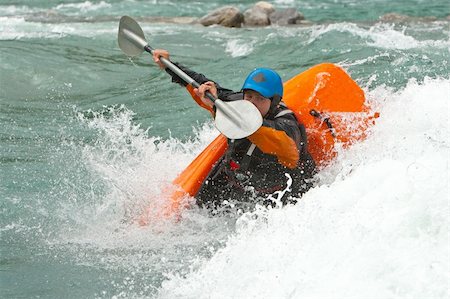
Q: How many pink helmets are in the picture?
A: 0